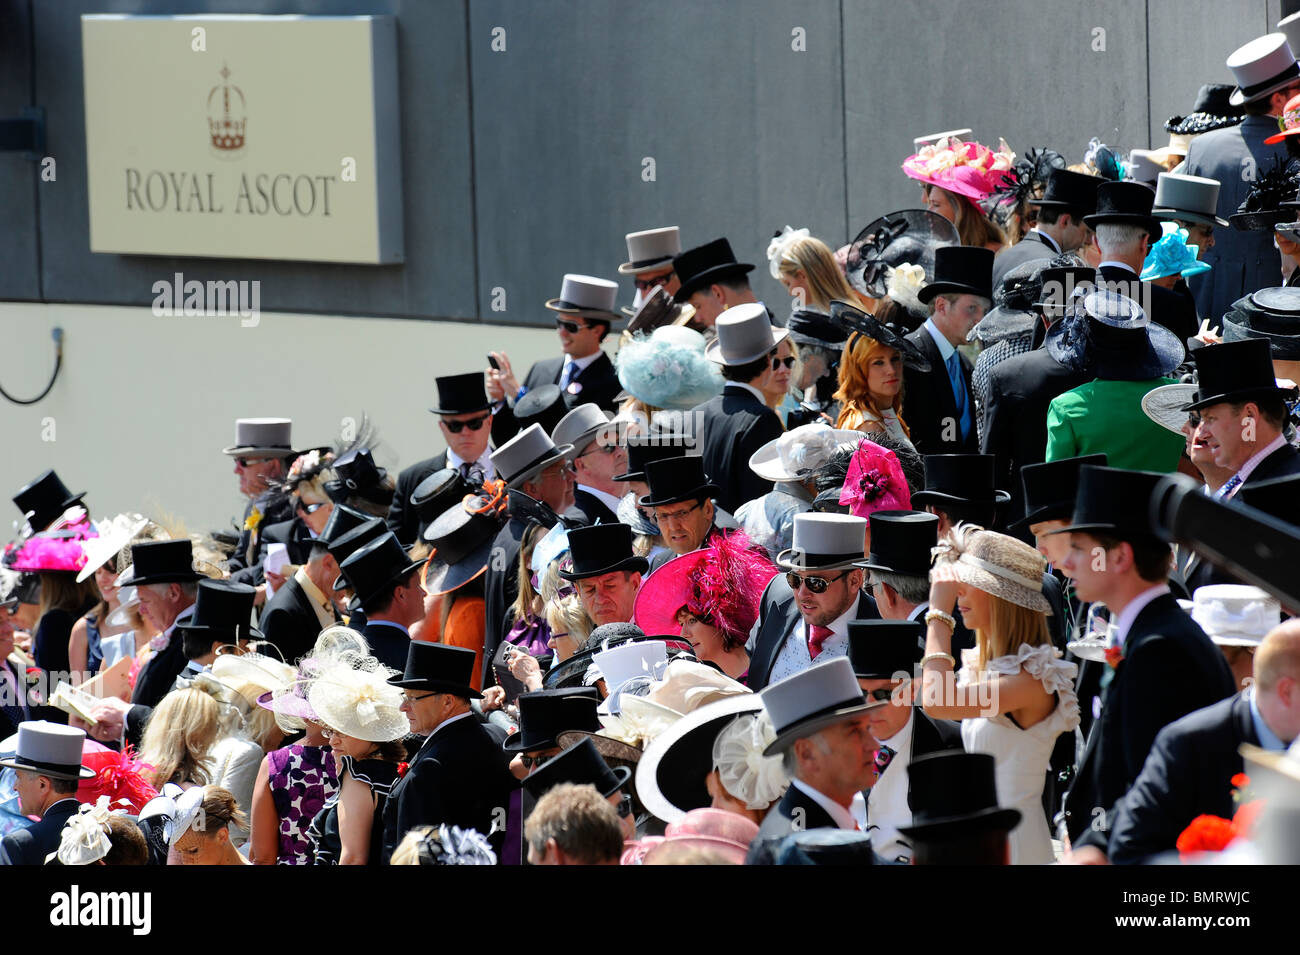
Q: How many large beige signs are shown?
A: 1